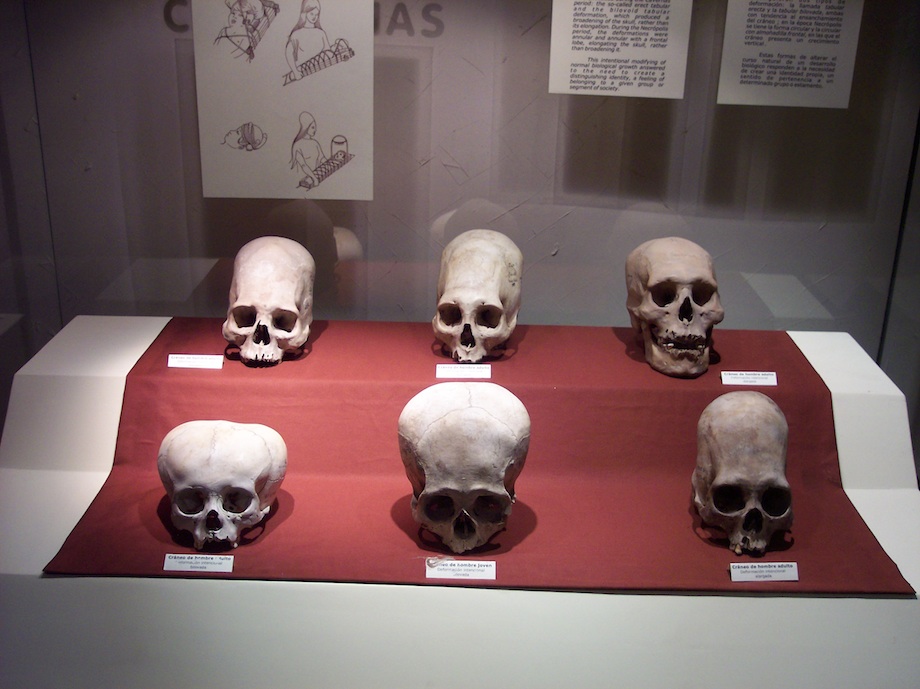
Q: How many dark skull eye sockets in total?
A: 12